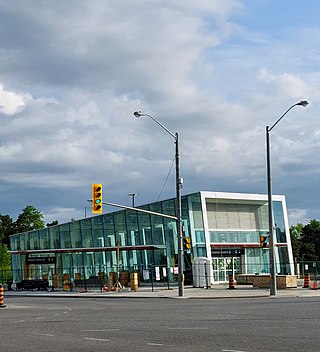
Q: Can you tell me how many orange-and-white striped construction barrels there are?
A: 3